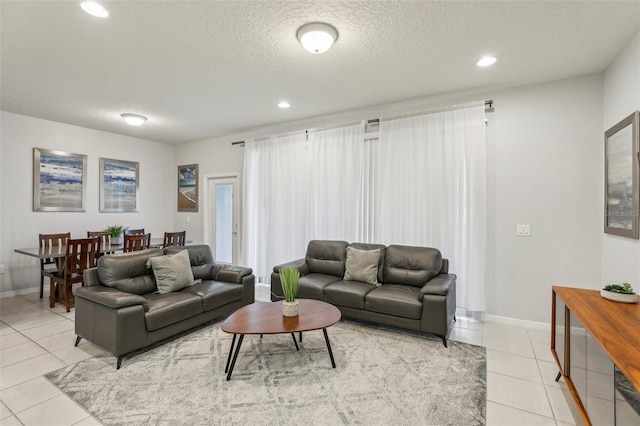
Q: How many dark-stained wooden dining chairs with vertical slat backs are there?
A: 6